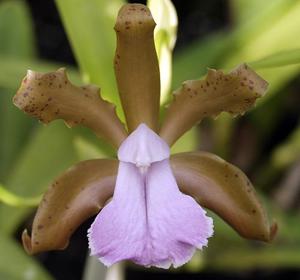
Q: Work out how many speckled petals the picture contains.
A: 5